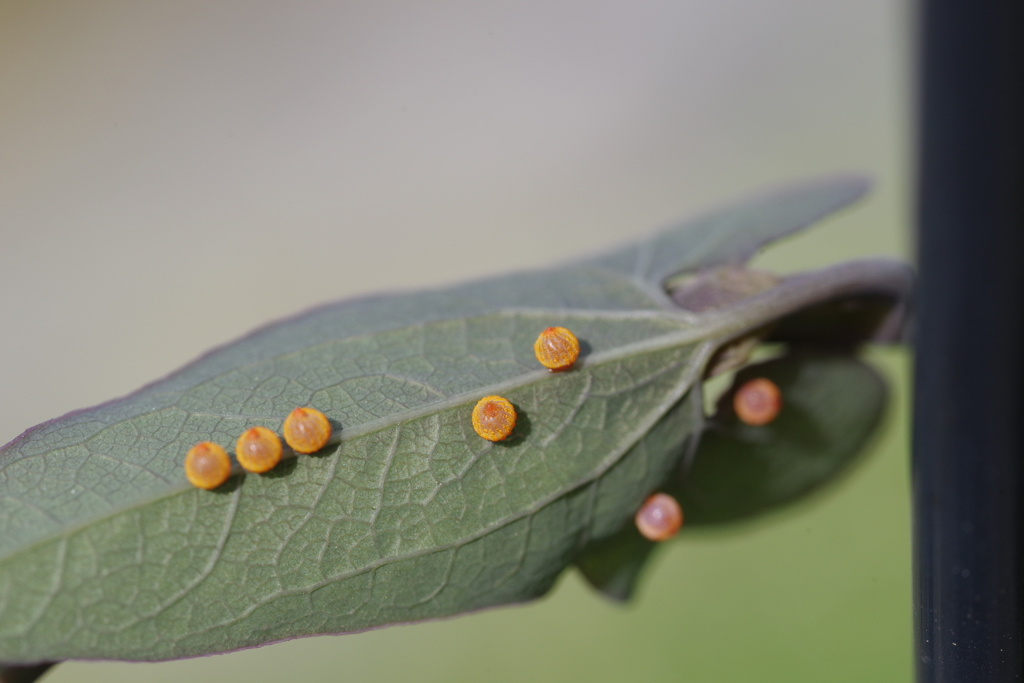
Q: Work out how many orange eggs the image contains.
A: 7